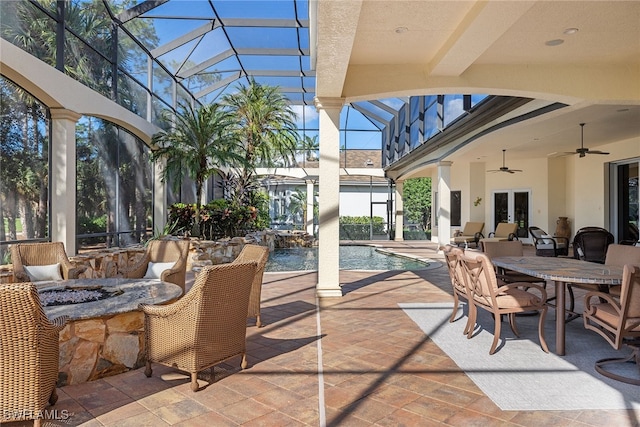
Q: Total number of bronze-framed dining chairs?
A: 5